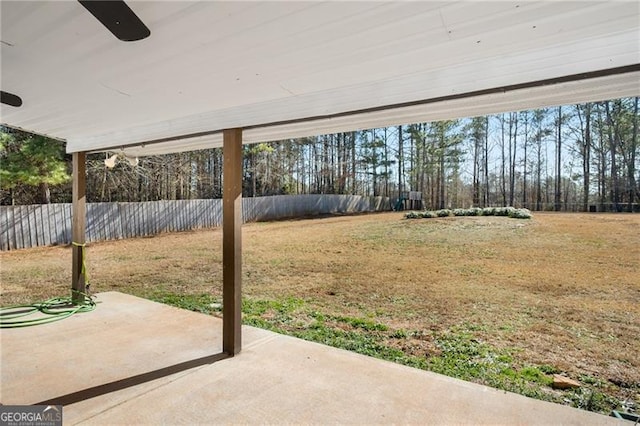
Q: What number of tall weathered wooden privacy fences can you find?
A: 1